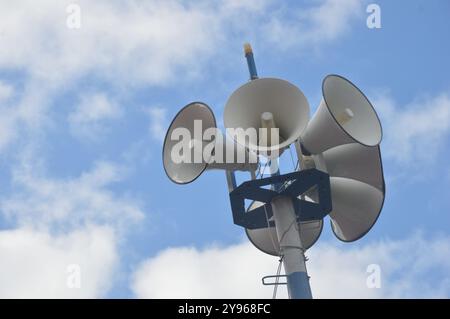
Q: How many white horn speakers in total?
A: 6